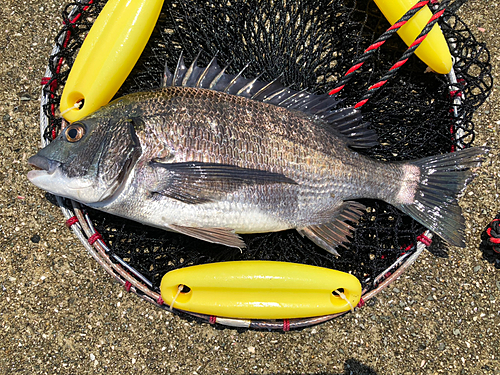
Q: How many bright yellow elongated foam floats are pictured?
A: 3